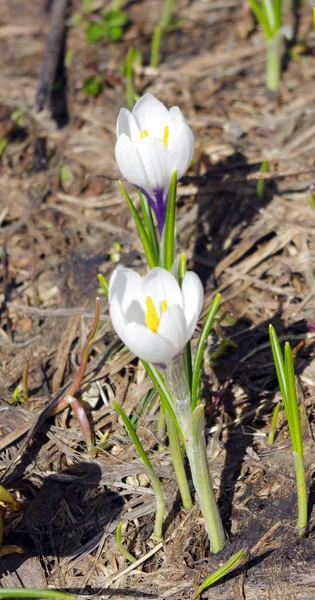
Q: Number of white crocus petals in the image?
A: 12